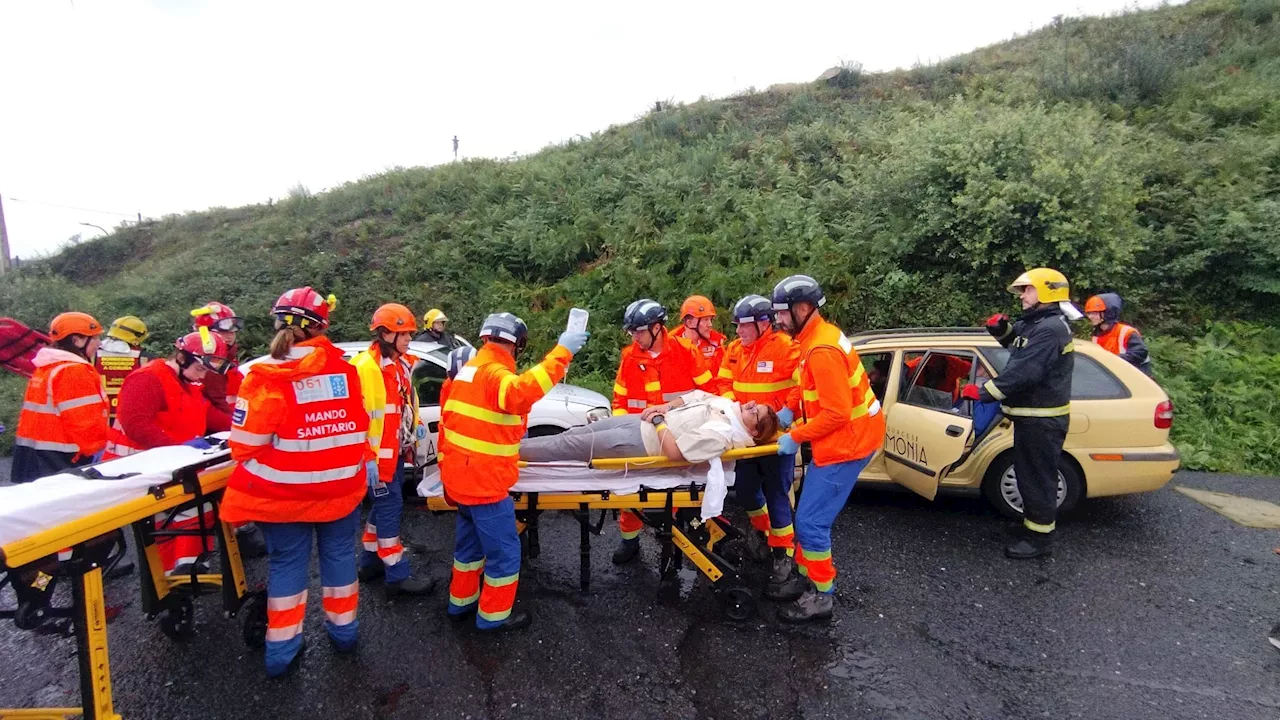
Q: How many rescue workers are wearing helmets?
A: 15